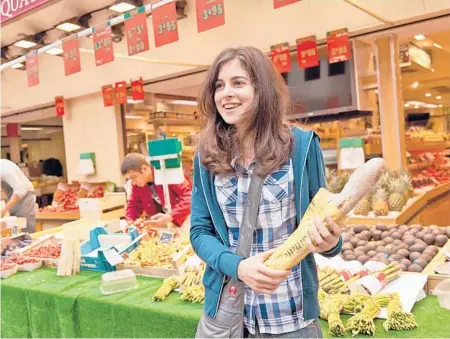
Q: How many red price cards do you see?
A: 14